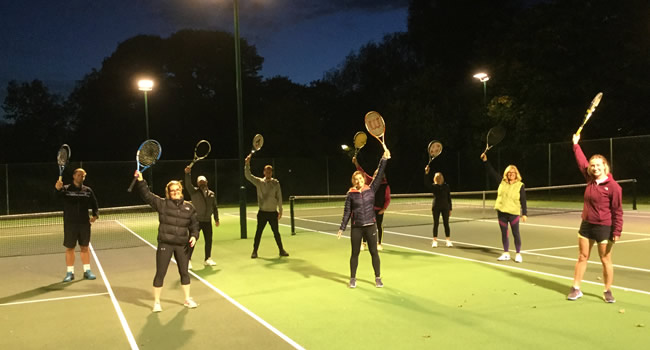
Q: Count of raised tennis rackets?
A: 9